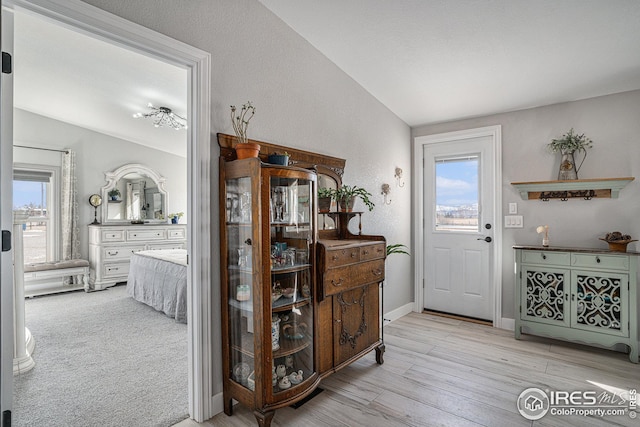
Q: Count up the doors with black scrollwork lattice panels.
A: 2